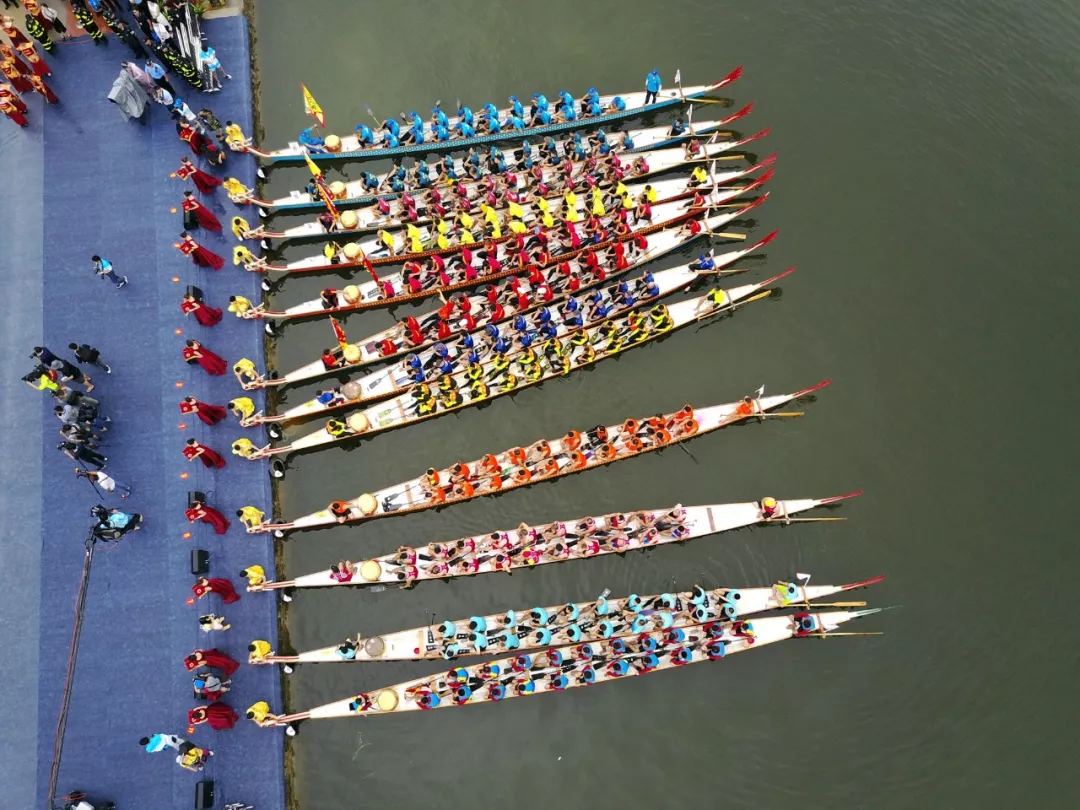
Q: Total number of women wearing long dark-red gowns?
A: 12